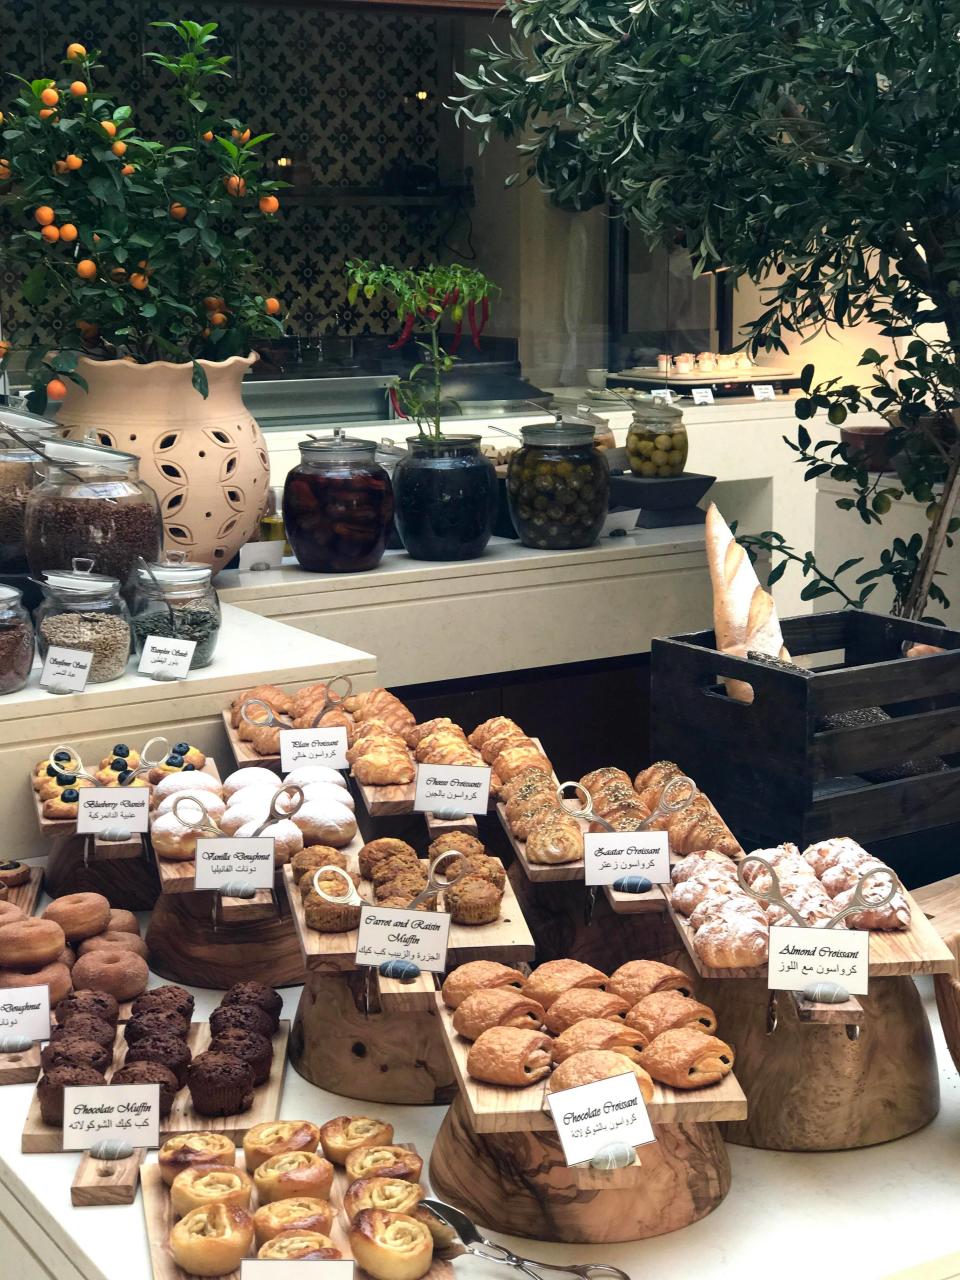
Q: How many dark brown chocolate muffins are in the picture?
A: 12